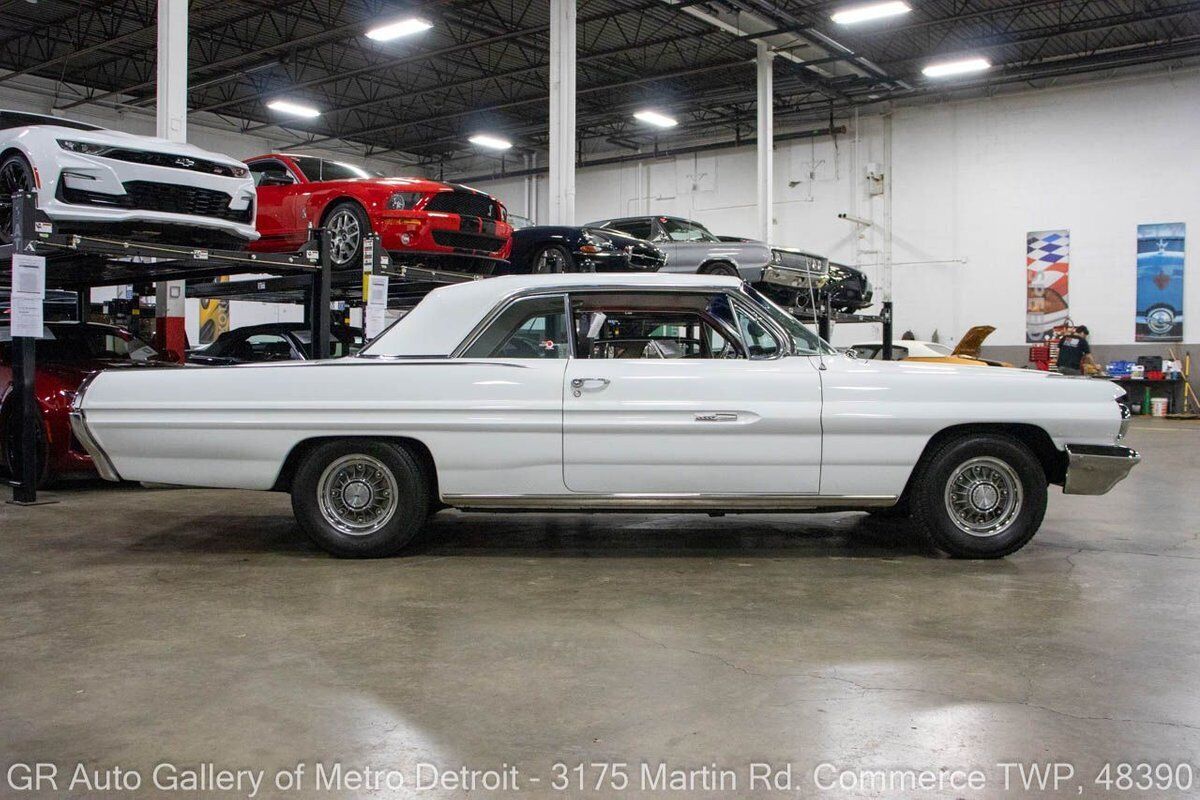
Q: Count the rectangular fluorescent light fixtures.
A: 6